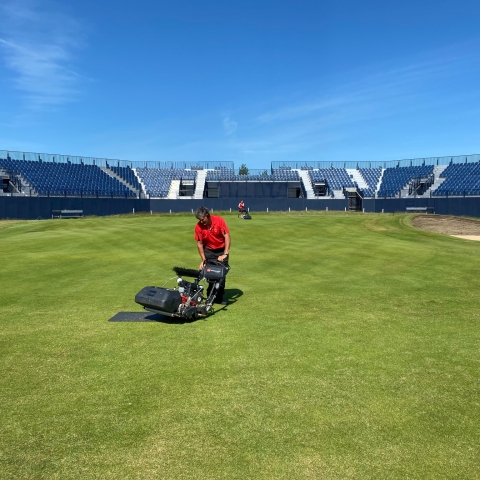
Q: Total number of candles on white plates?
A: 0